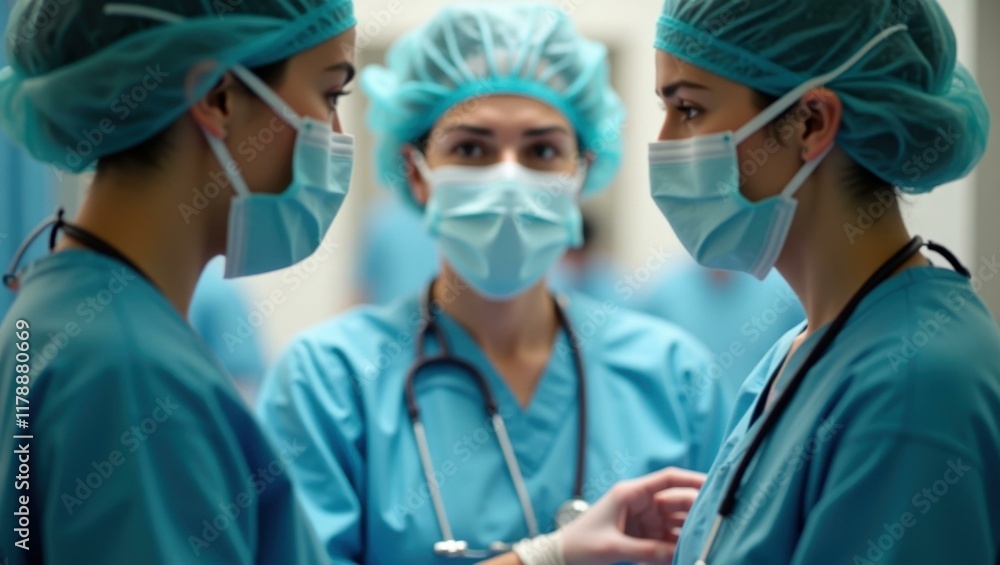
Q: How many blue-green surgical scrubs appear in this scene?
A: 3